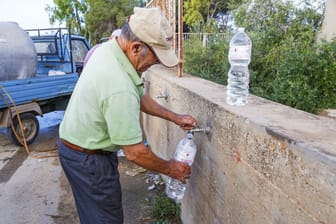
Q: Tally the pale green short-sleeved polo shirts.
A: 1